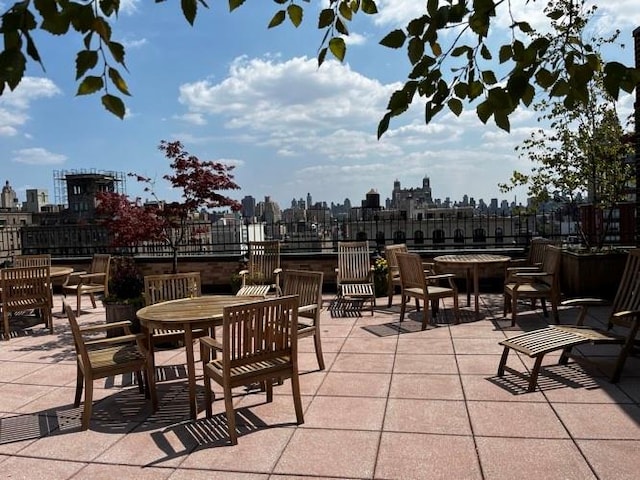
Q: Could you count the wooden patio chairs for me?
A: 14